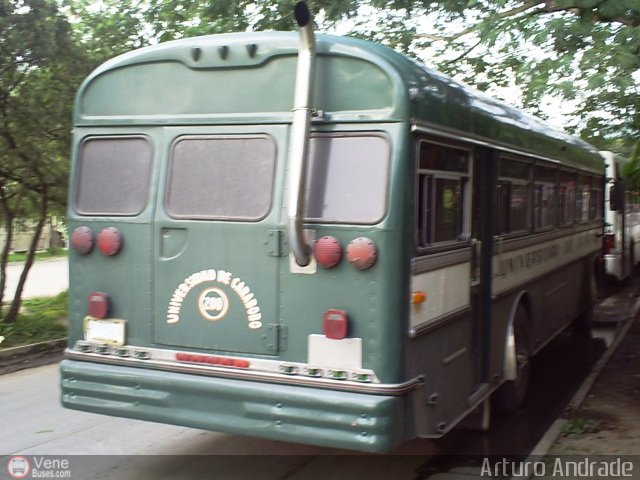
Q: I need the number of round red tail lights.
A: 4